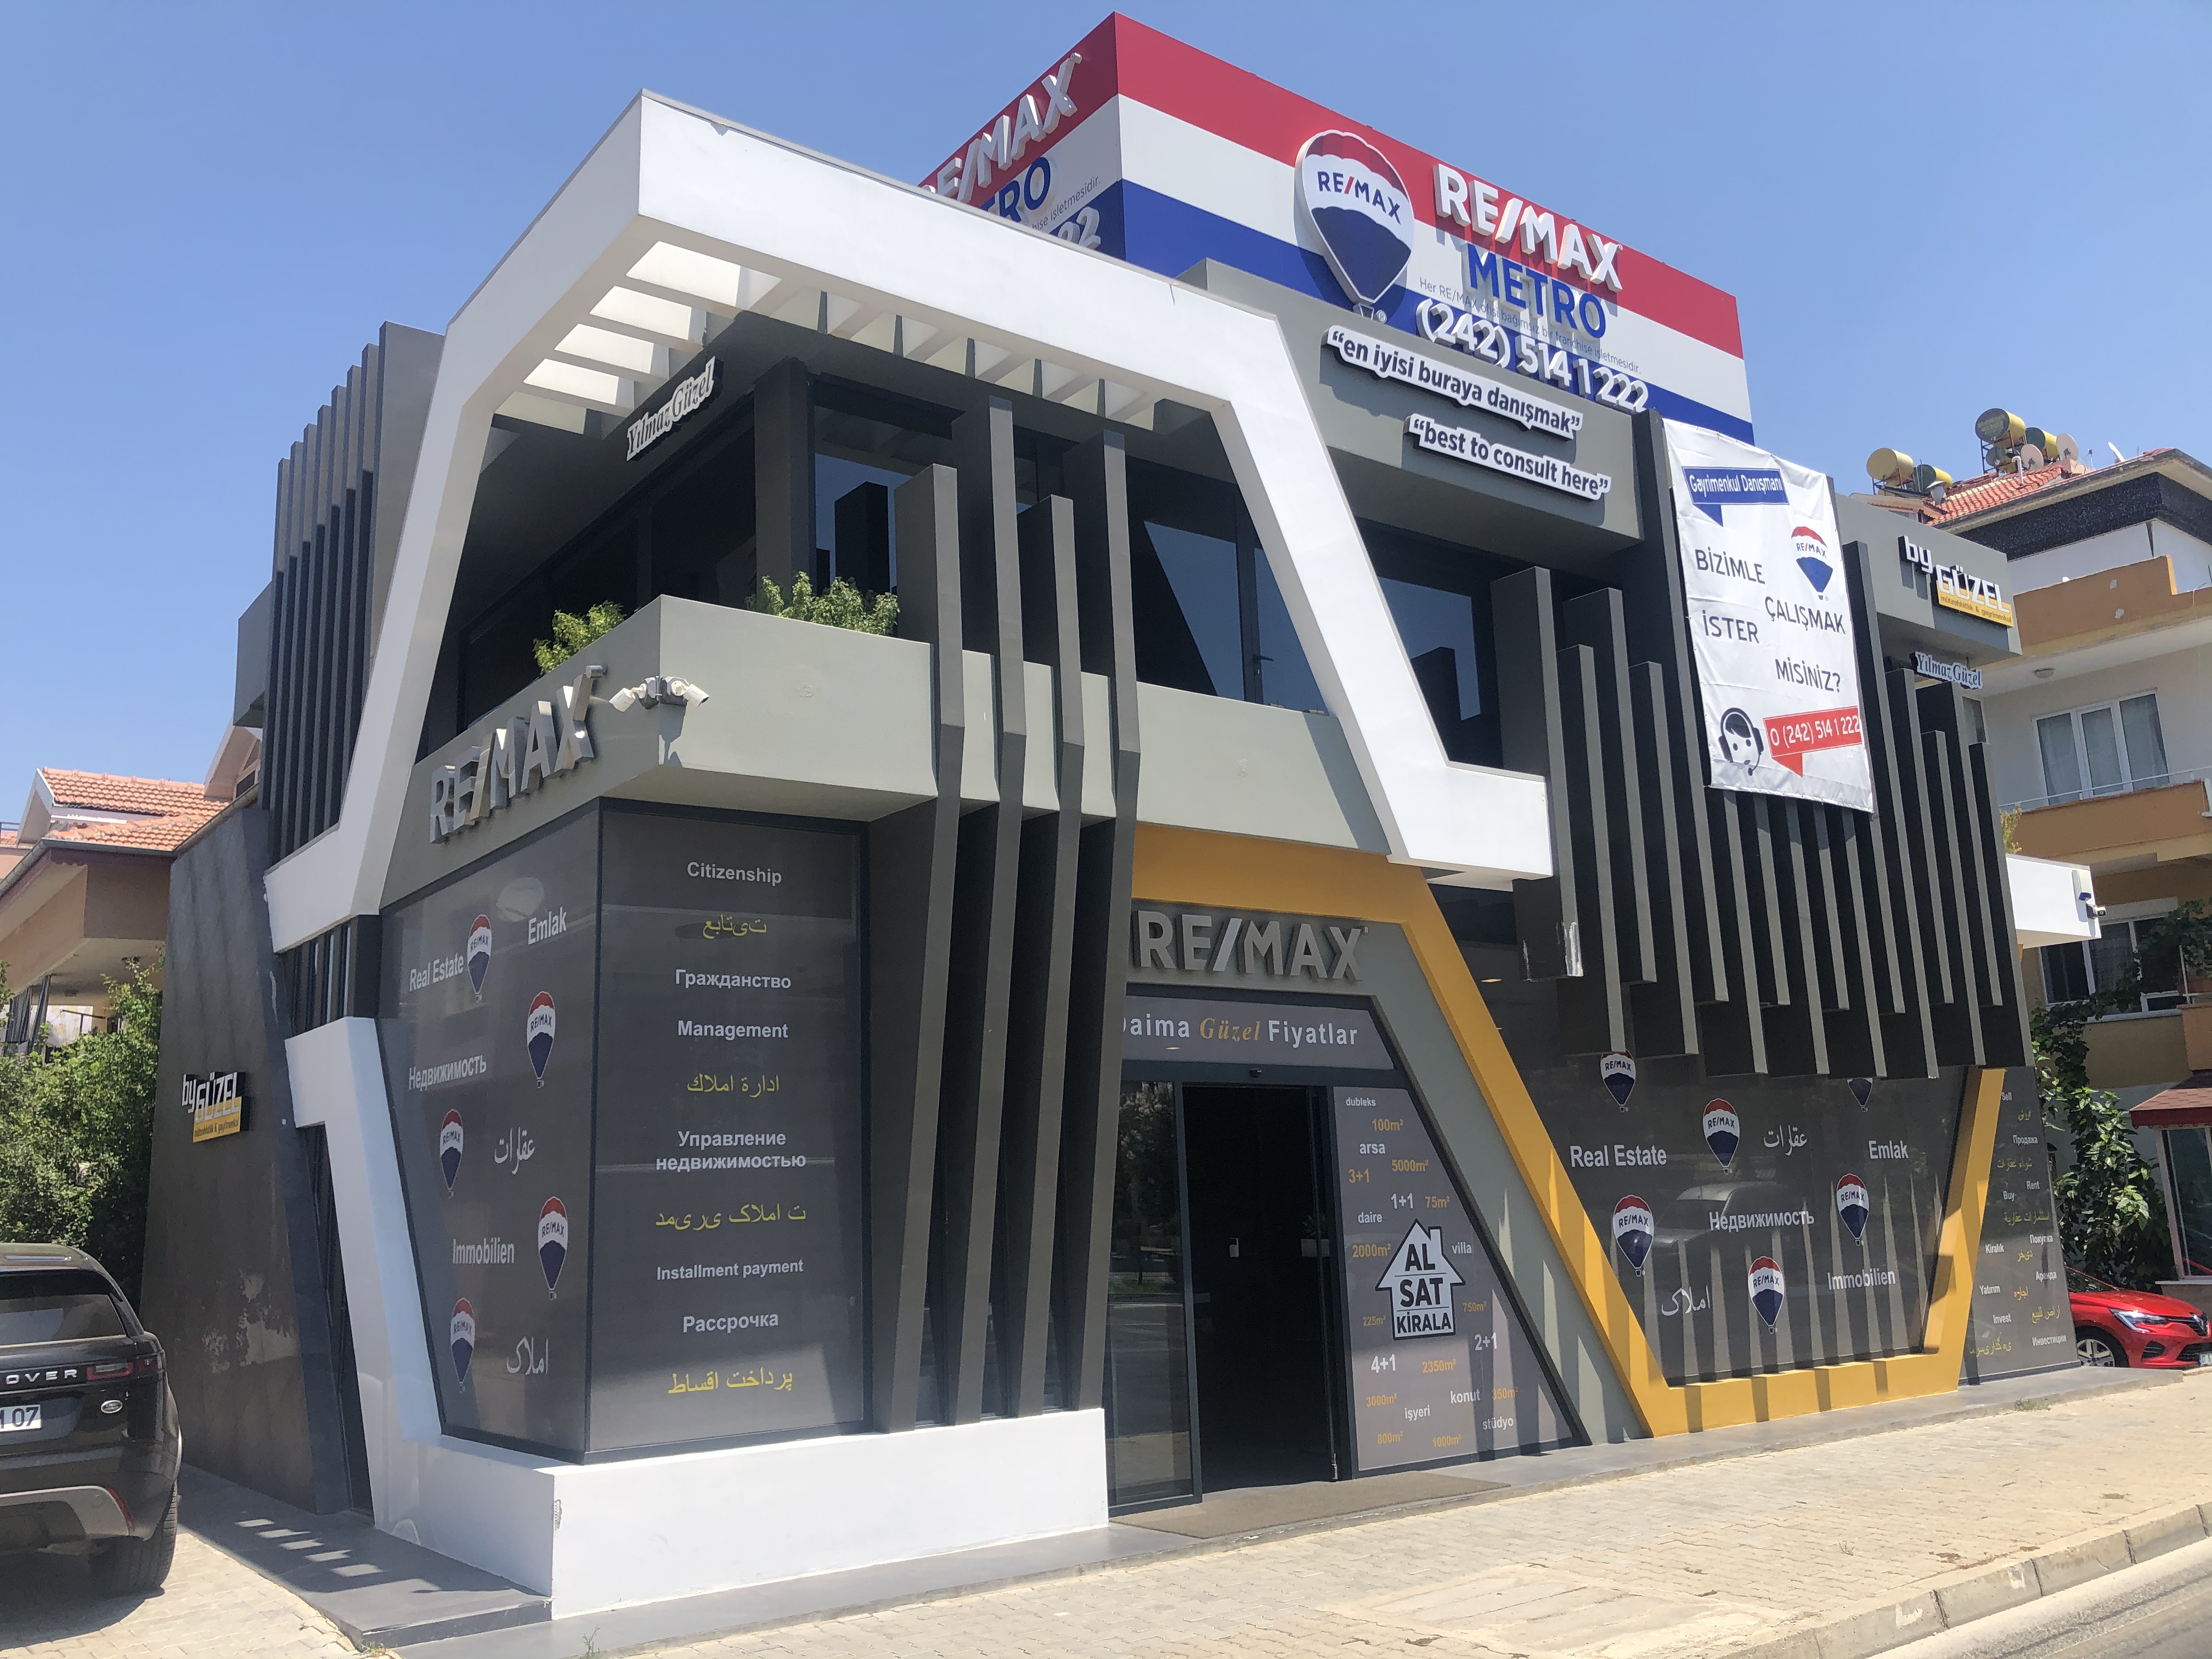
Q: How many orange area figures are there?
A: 11